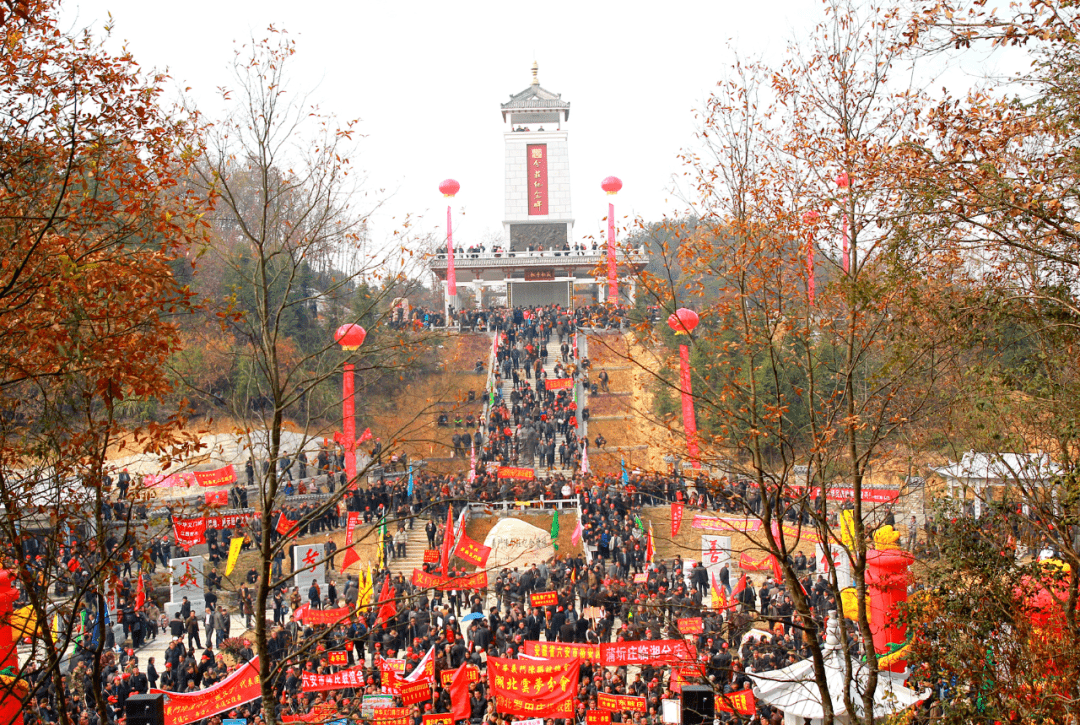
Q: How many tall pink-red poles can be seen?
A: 6